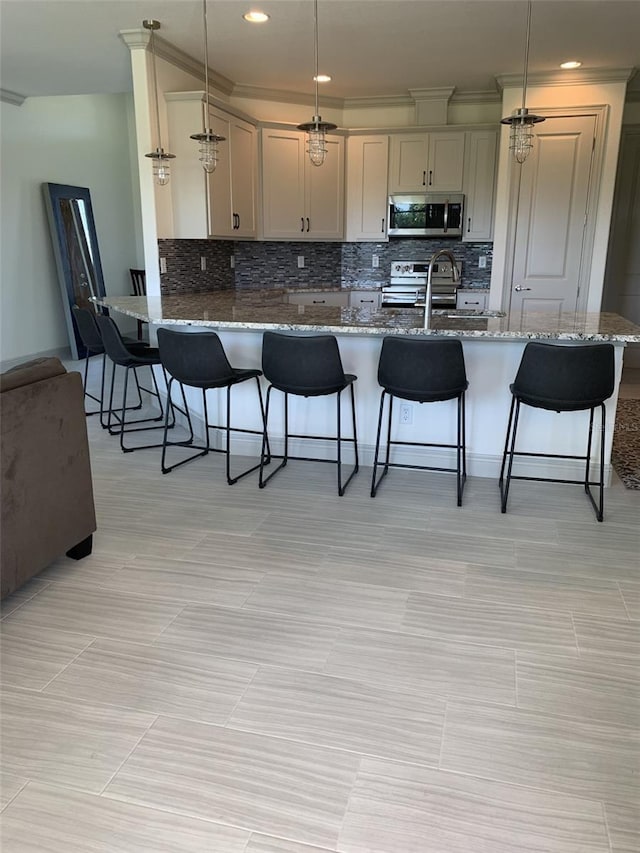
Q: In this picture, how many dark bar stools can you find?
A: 6